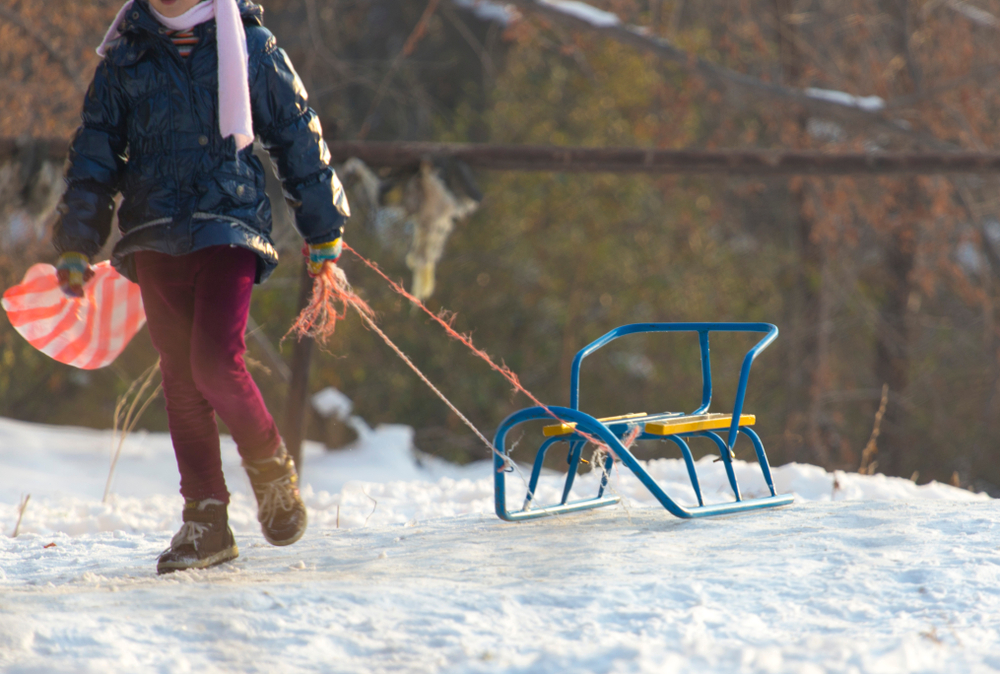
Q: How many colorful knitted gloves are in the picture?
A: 2